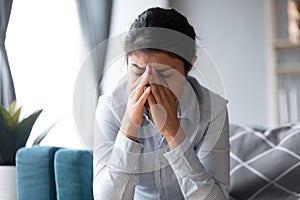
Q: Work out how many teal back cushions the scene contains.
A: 2